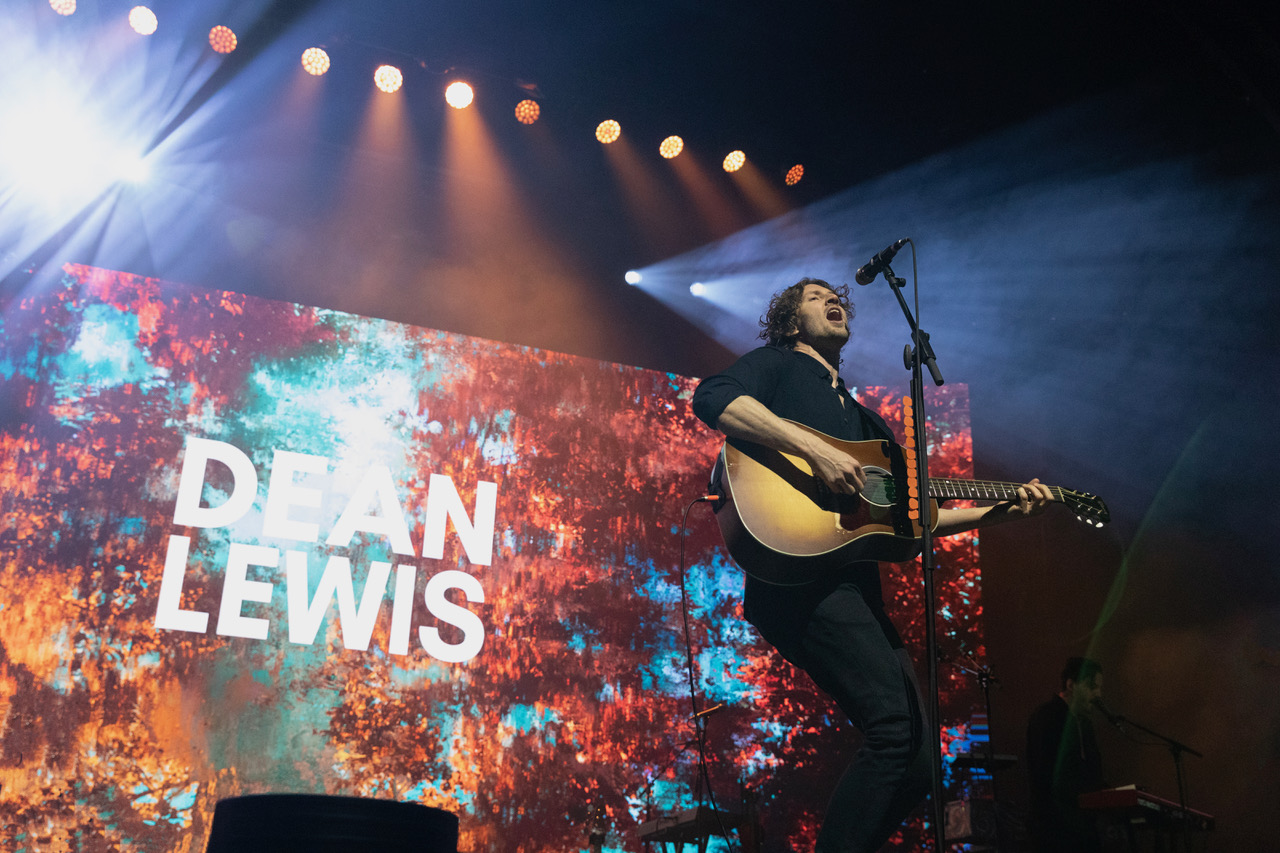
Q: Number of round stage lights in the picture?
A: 13